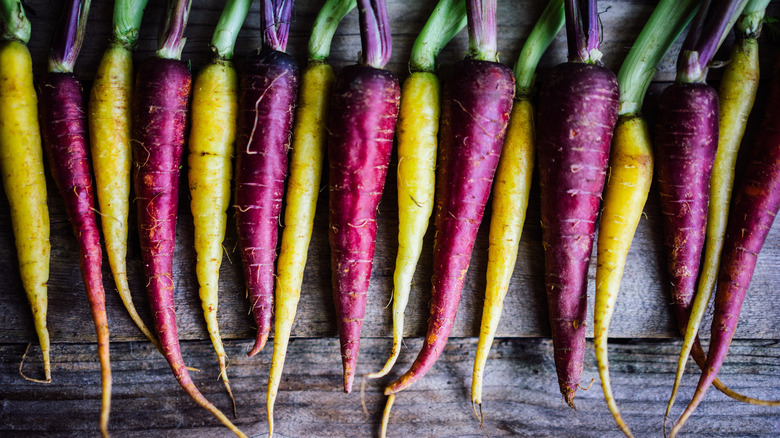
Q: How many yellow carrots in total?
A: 8